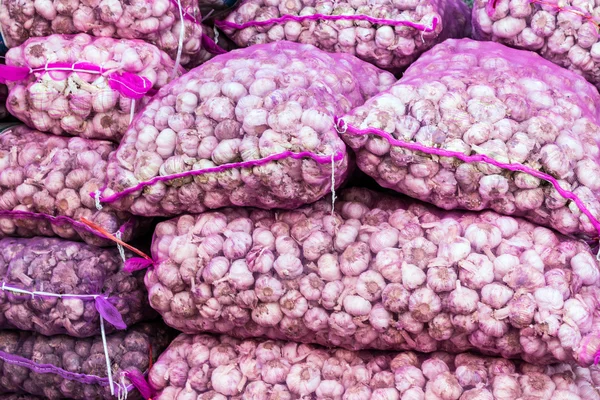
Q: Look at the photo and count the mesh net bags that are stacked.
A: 11